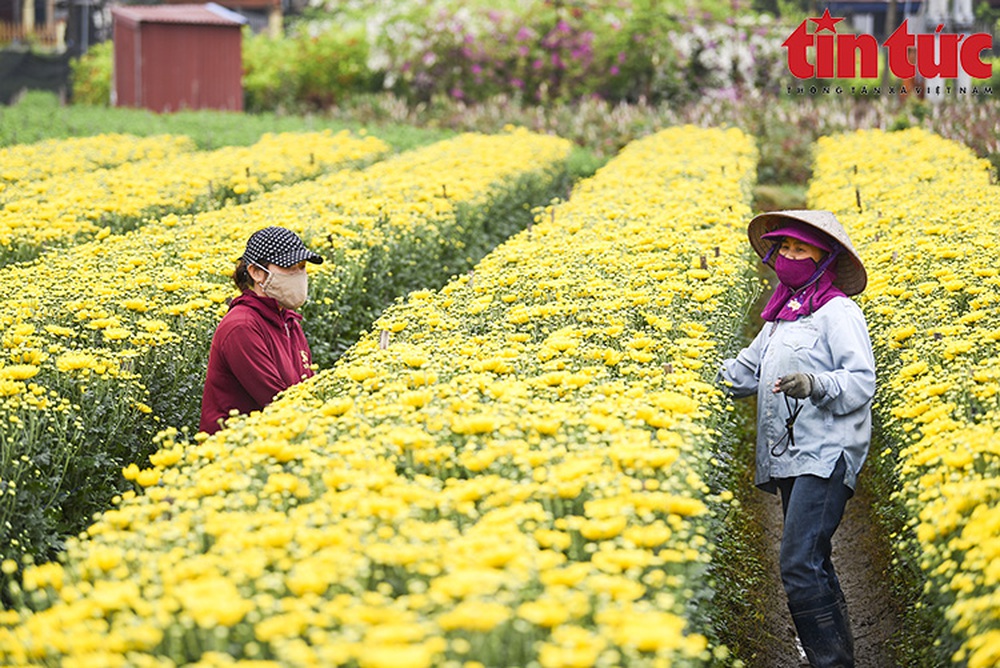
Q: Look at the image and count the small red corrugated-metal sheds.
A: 1